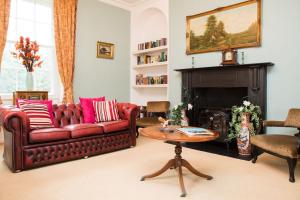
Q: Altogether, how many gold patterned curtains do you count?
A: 2